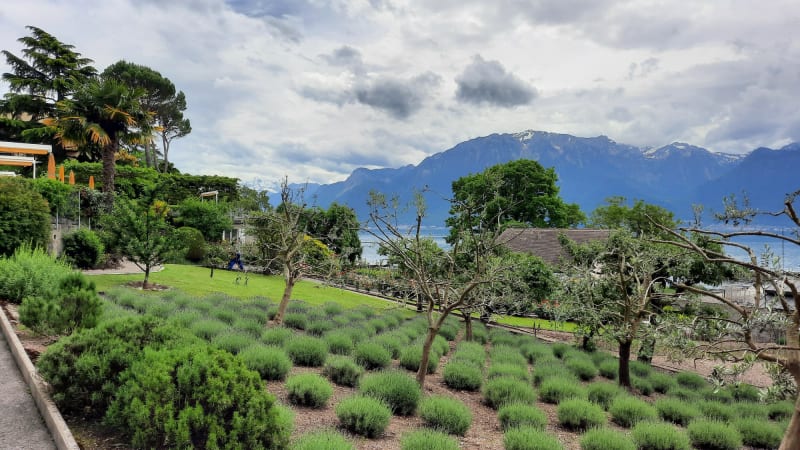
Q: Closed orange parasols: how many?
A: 4